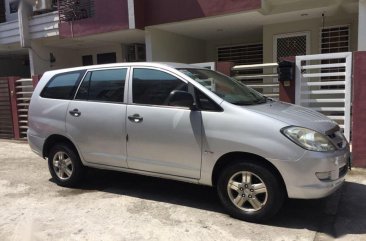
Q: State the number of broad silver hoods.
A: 1